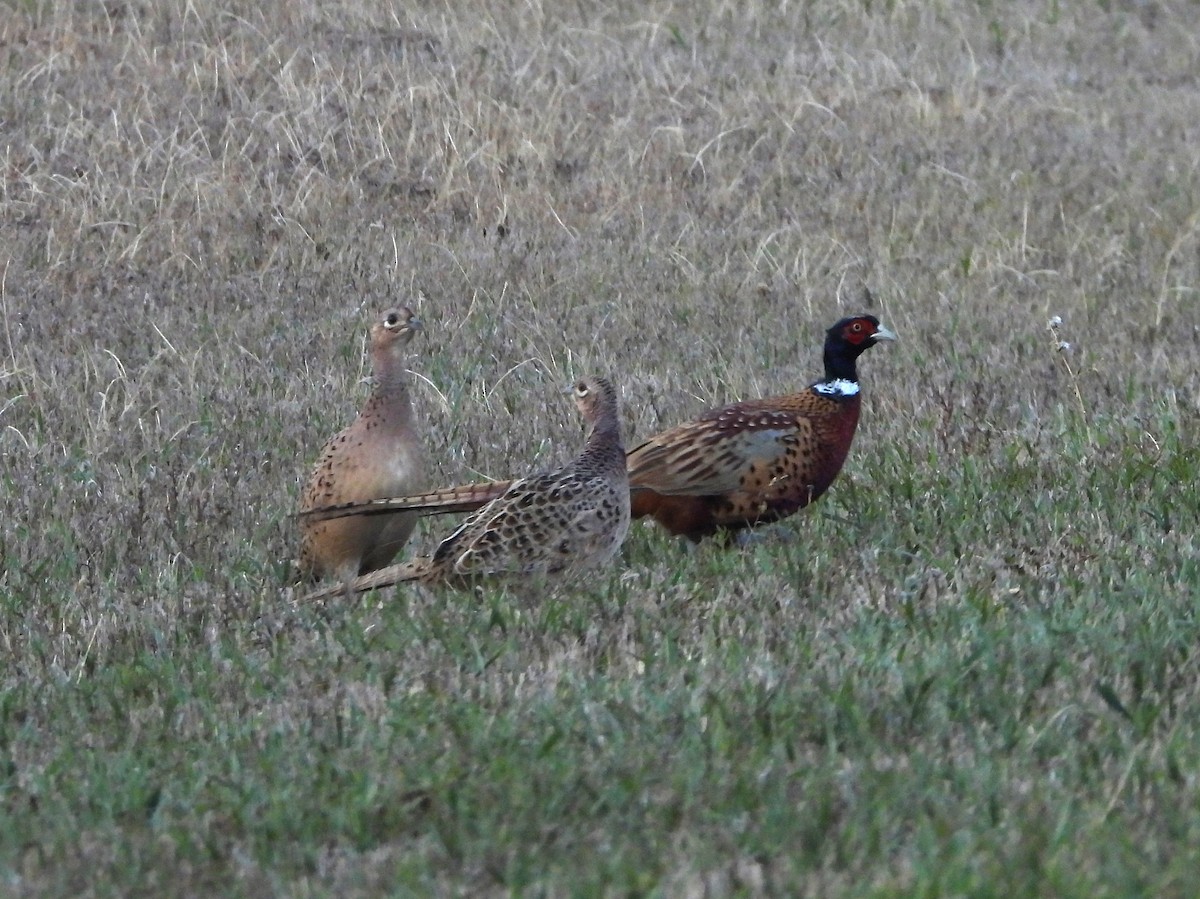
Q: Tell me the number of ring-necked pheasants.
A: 3